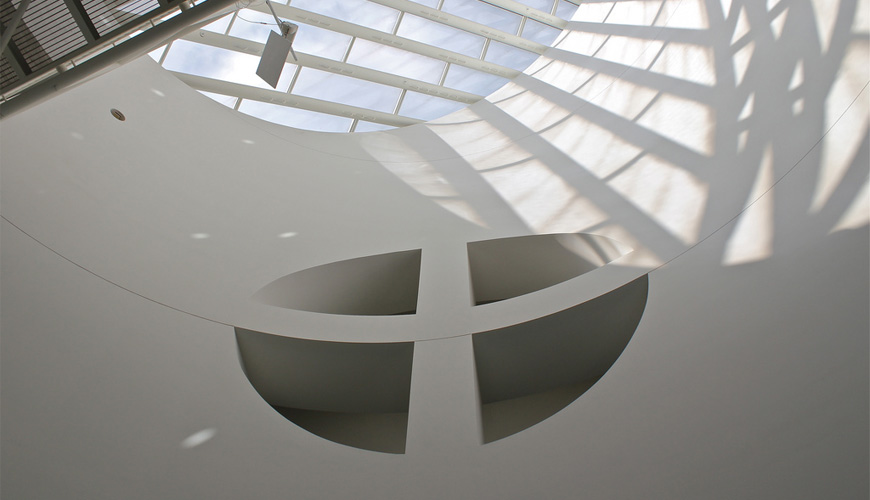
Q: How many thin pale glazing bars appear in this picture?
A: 14